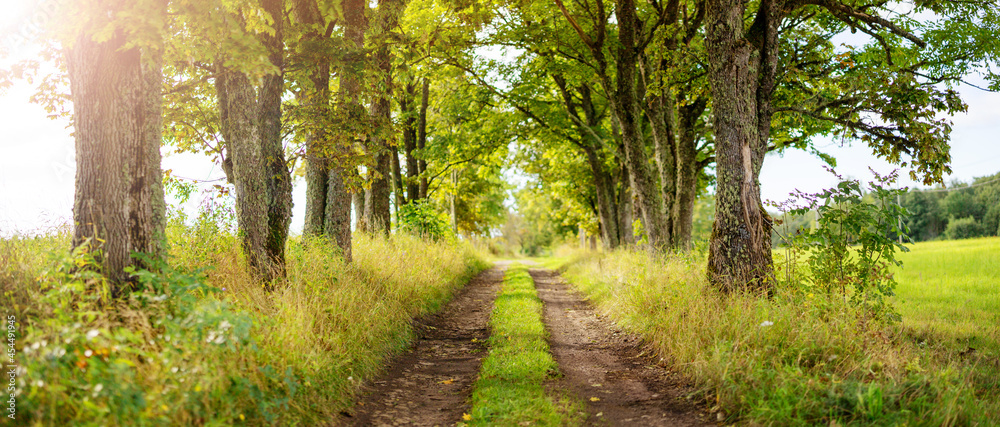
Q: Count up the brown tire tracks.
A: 2